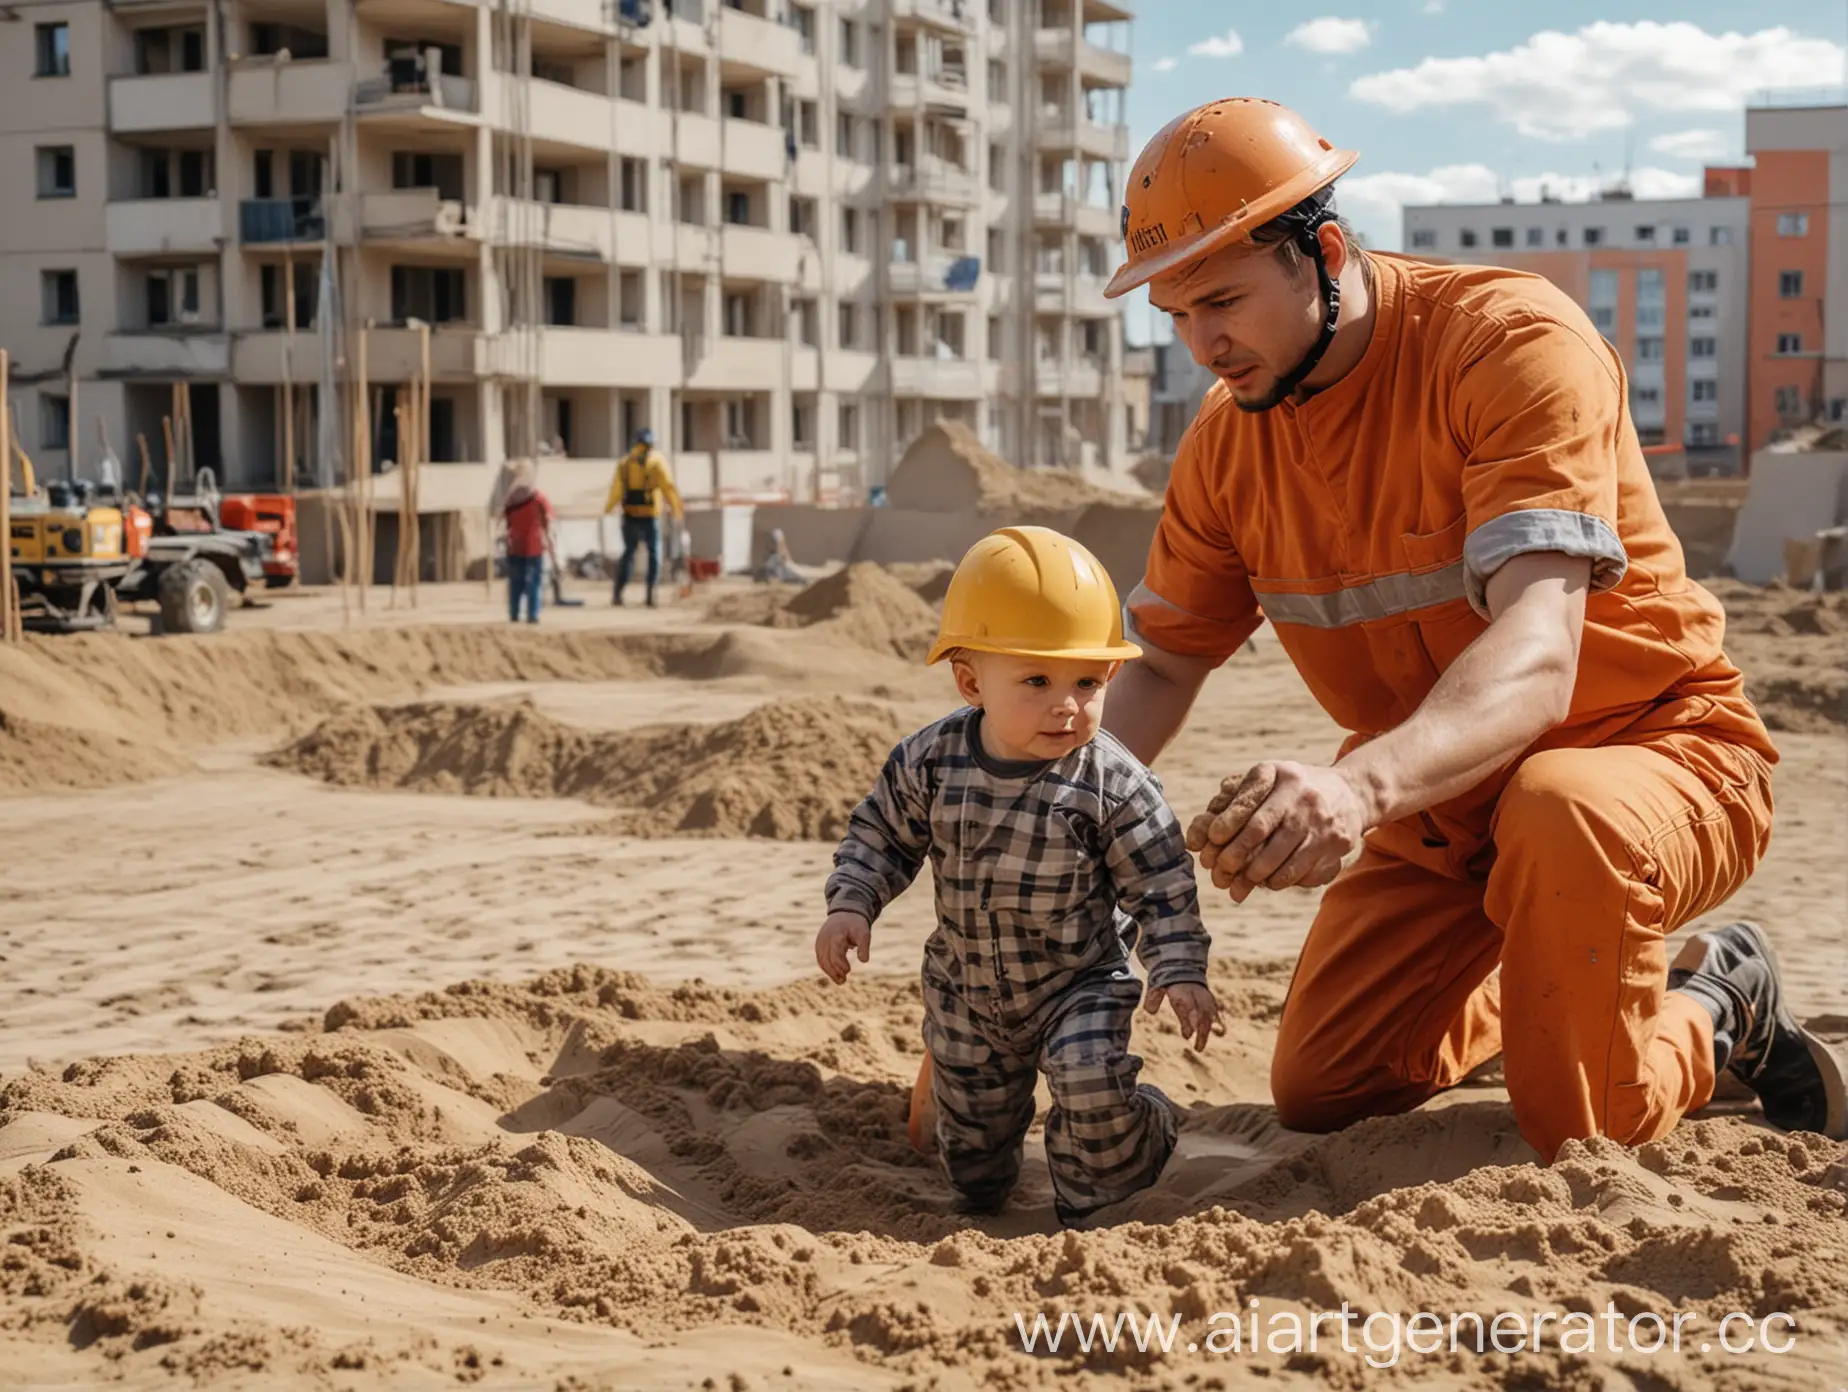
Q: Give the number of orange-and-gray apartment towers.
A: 2